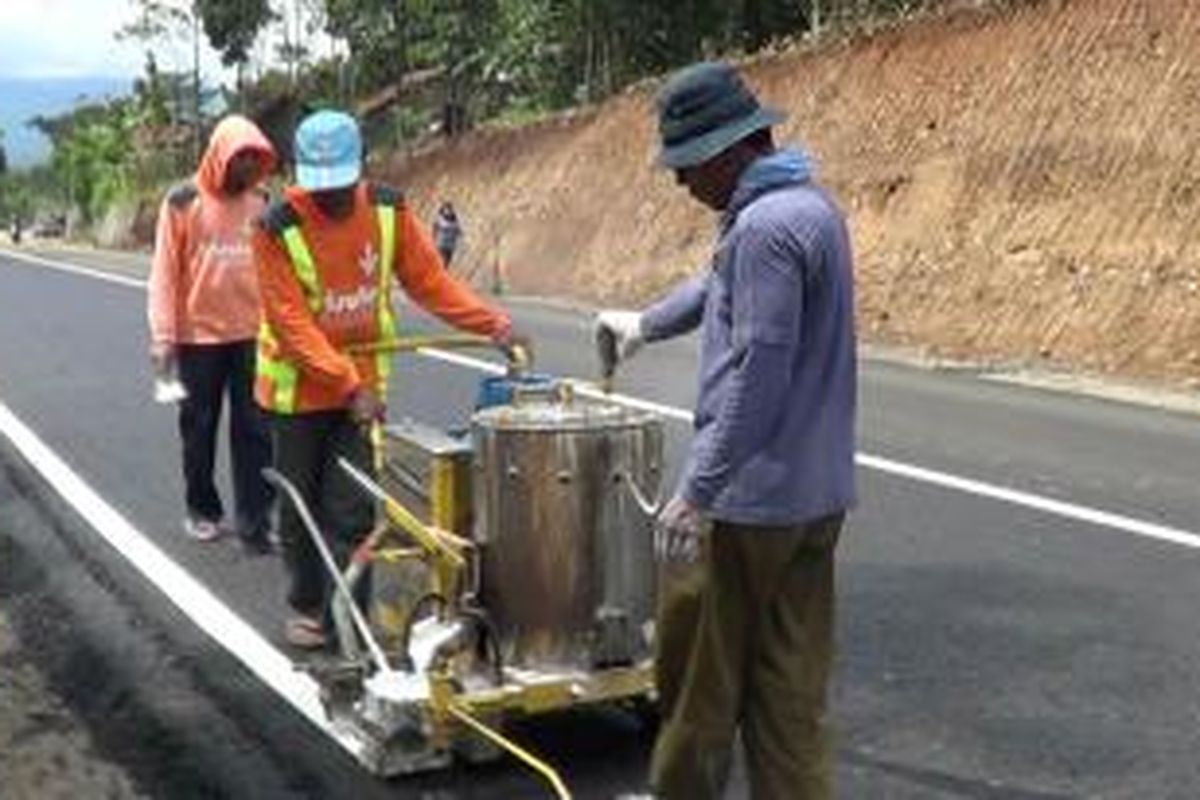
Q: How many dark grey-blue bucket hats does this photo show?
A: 1